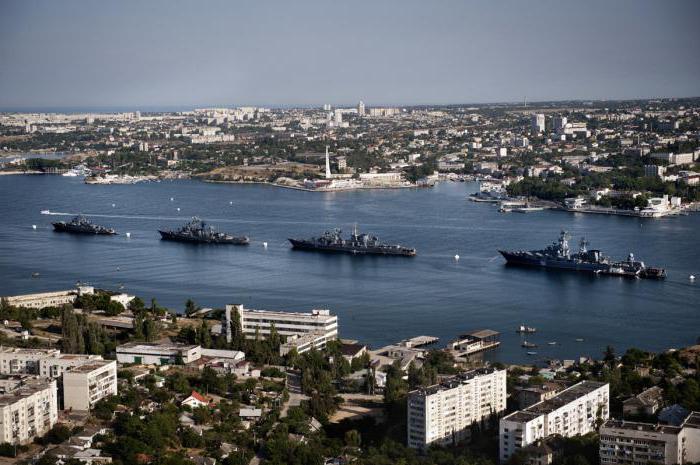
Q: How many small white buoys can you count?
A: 9